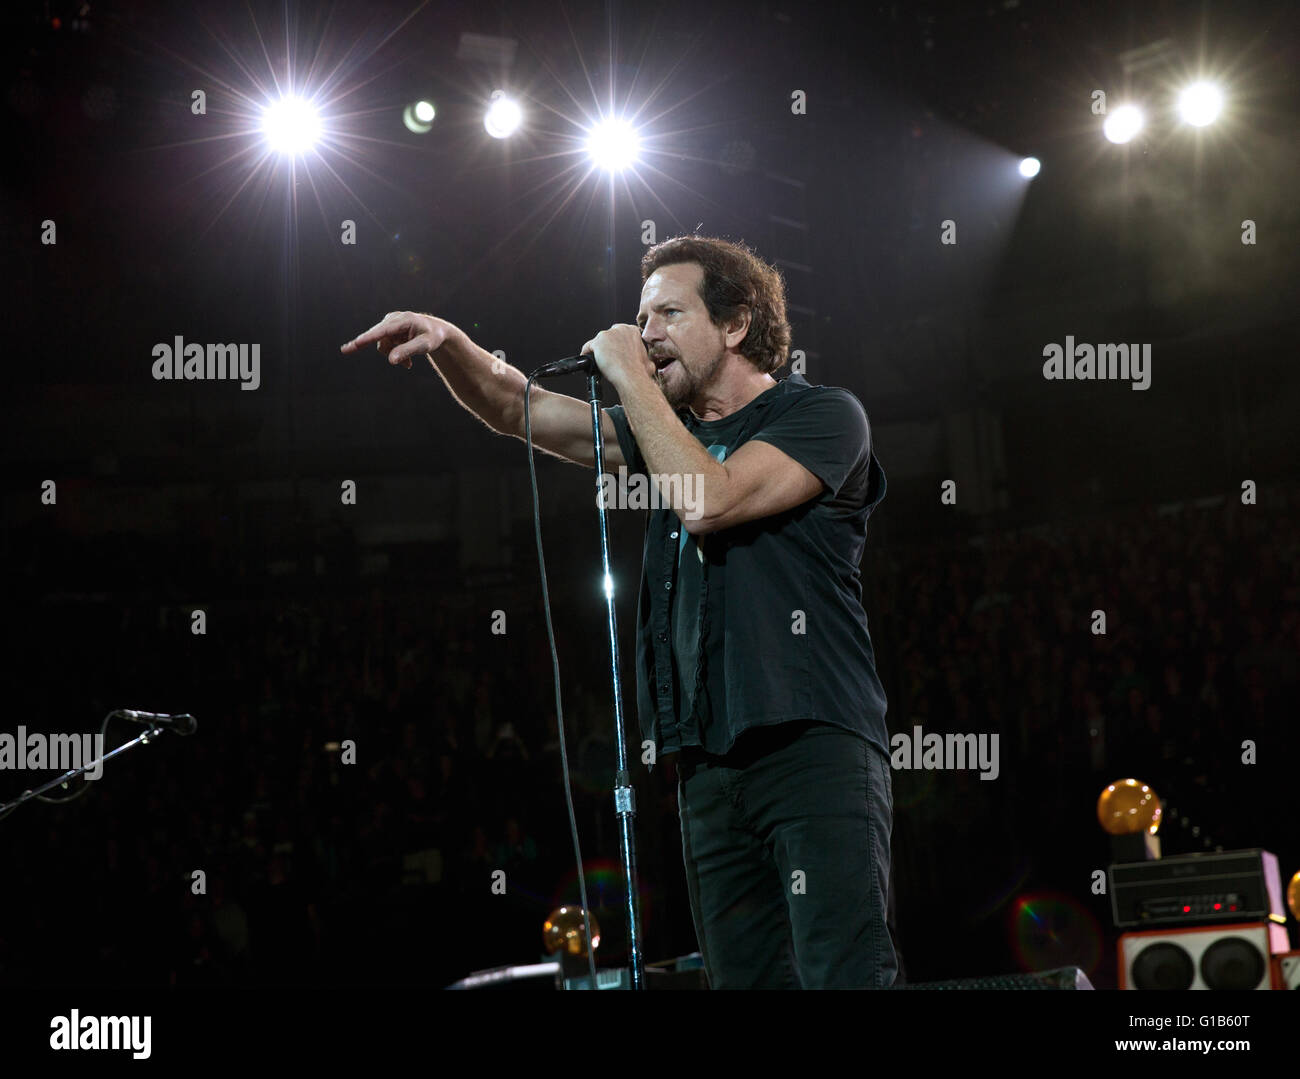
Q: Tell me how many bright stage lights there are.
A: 7